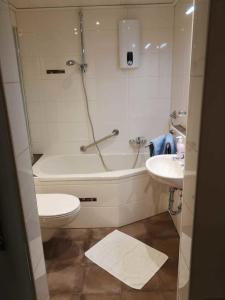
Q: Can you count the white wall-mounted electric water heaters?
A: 1